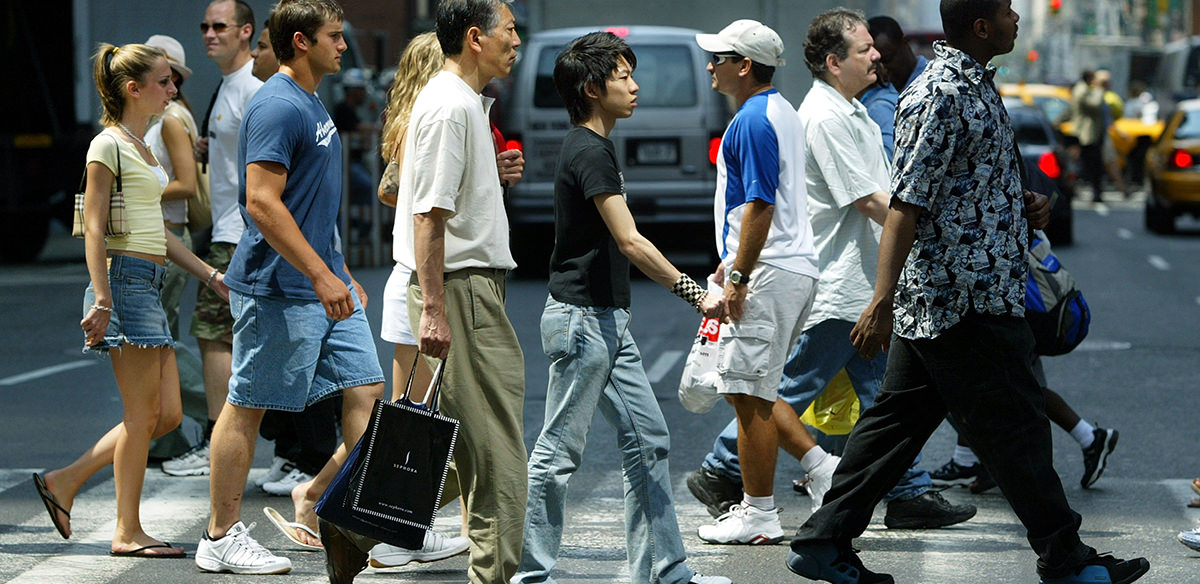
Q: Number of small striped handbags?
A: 1